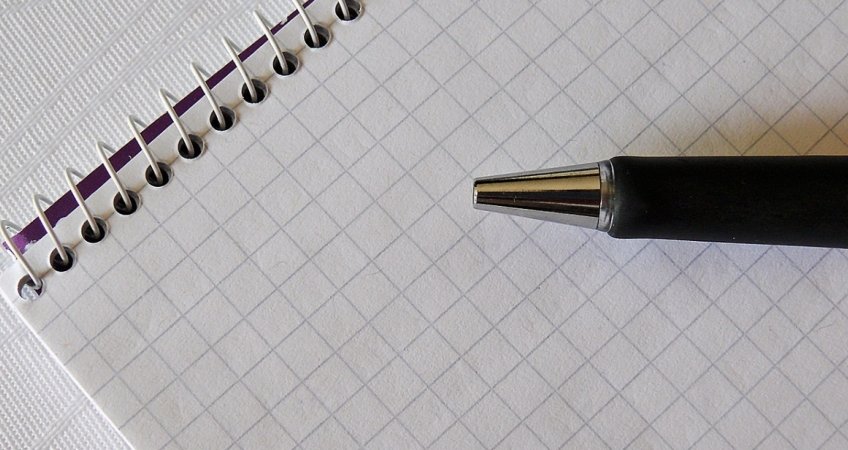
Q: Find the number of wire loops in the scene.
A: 11